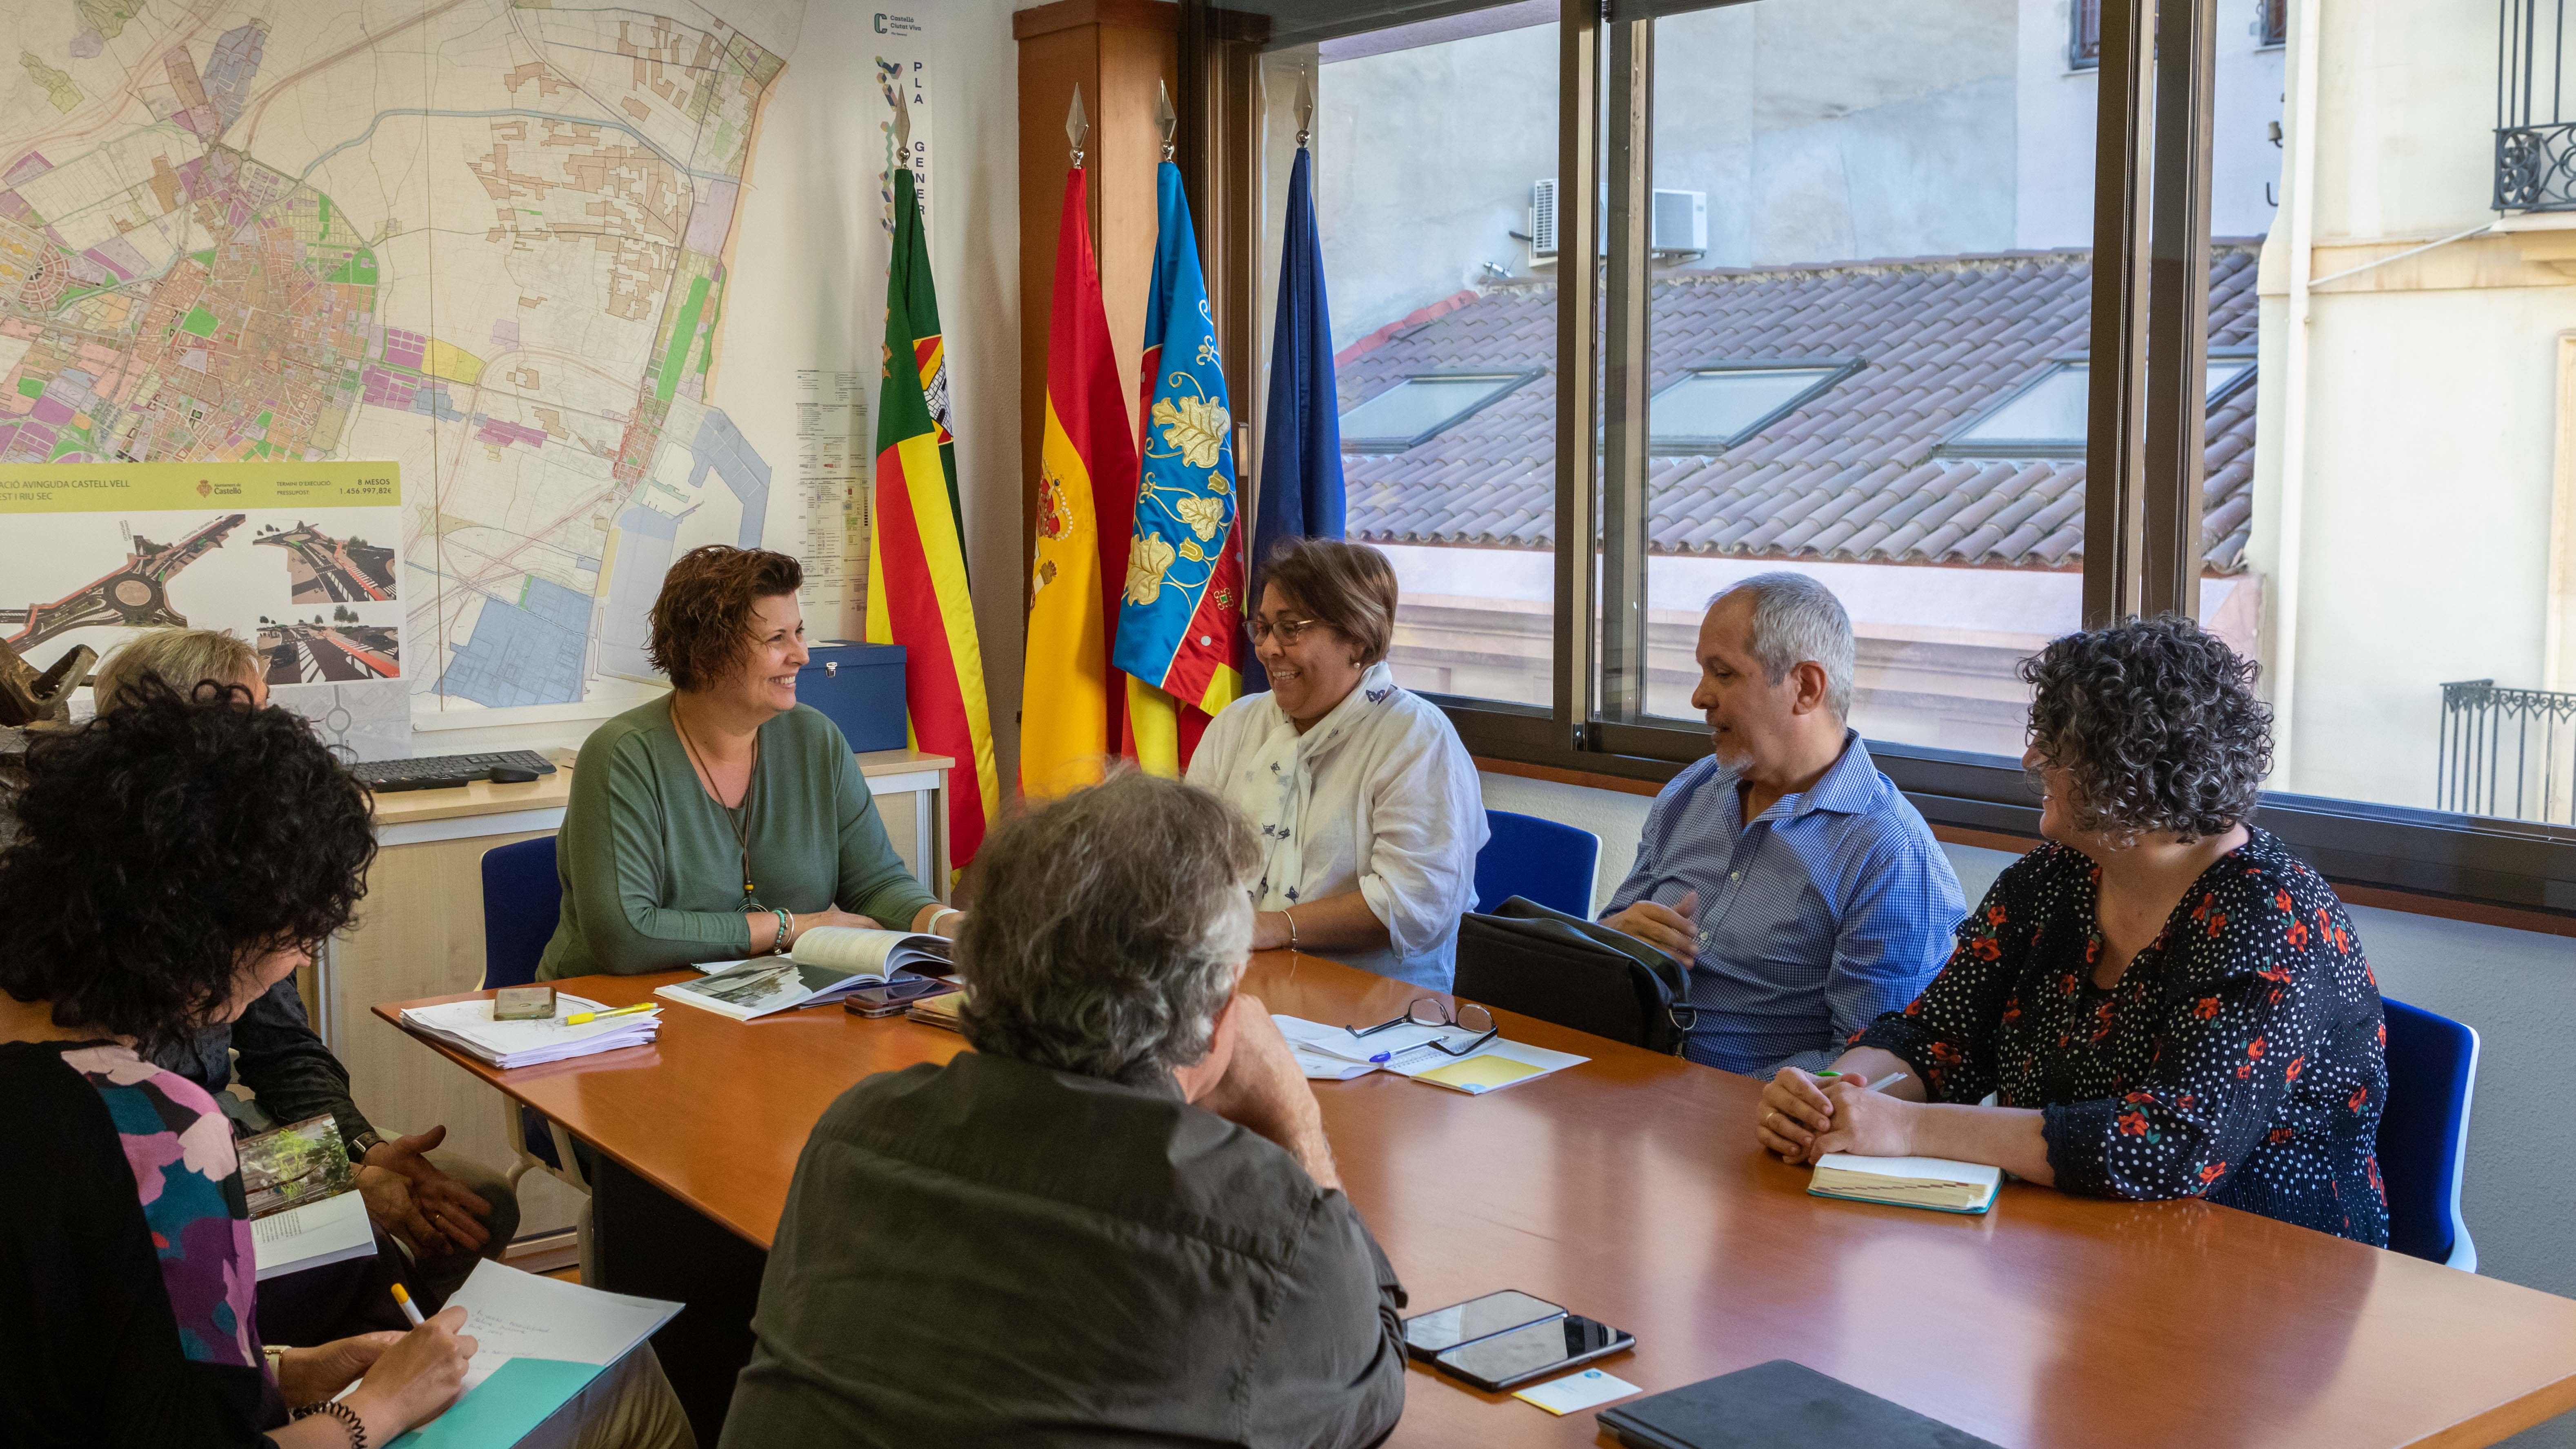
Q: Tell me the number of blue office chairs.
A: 3